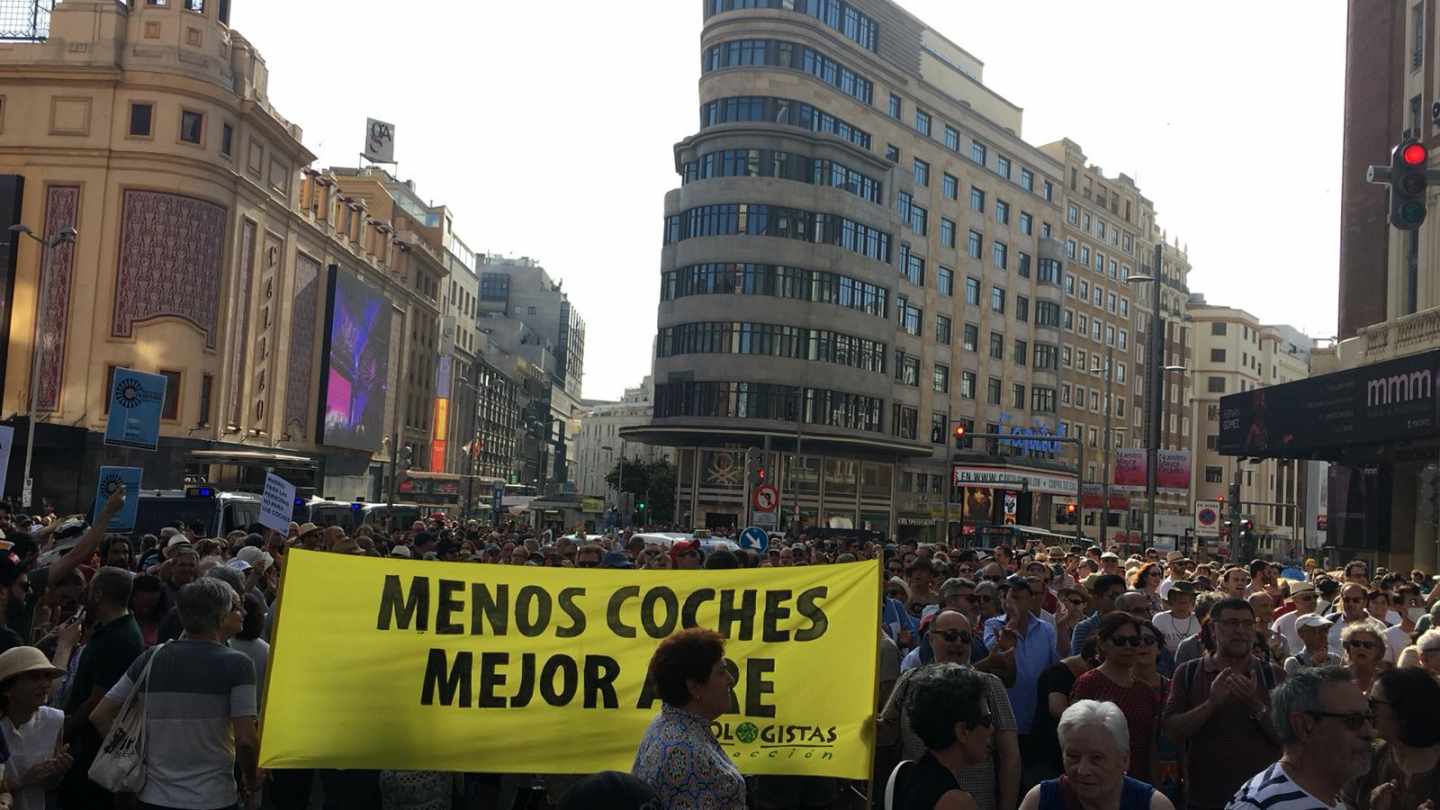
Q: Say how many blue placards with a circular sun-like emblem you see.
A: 2